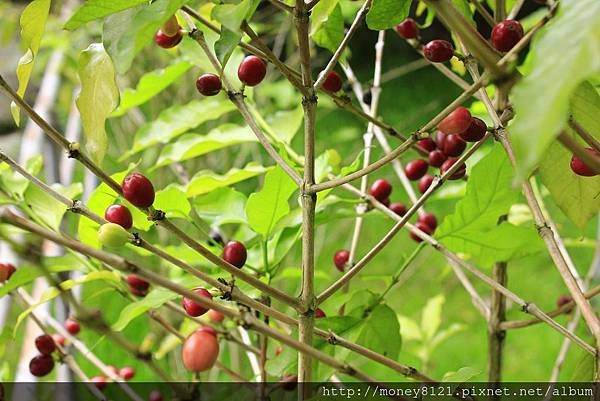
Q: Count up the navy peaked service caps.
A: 0